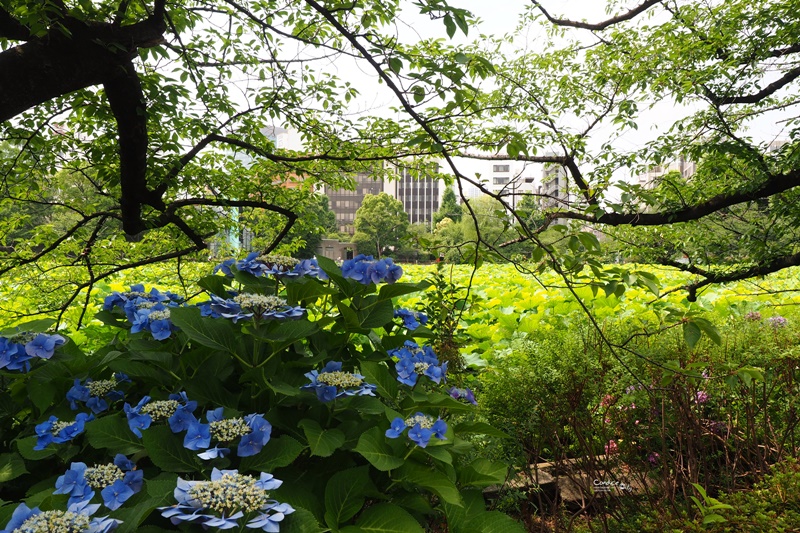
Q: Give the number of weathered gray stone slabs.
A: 2